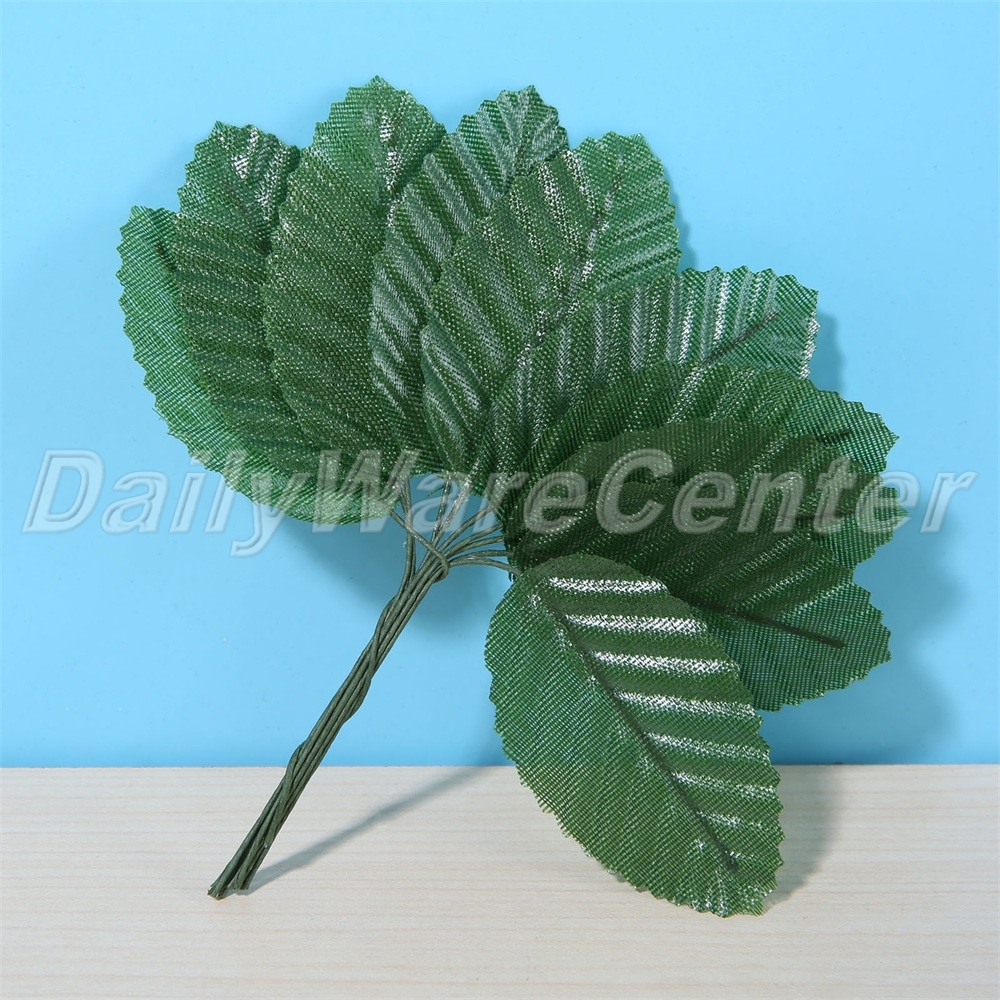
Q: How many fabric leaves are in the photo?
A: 10